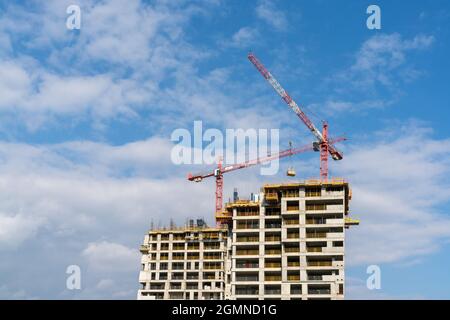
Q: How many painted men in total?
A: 0